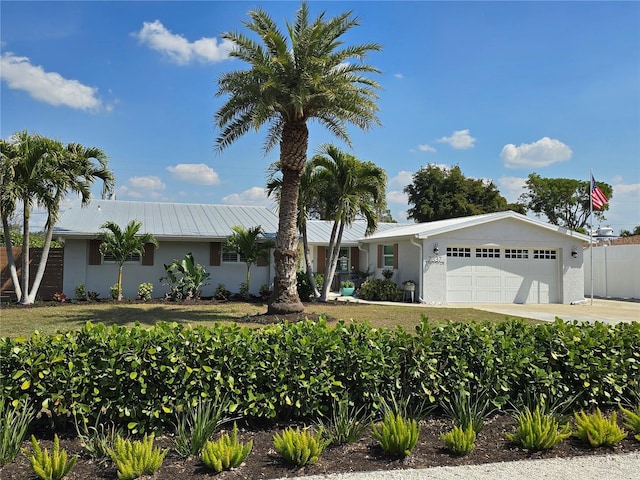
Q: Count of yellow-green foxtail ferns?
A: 9